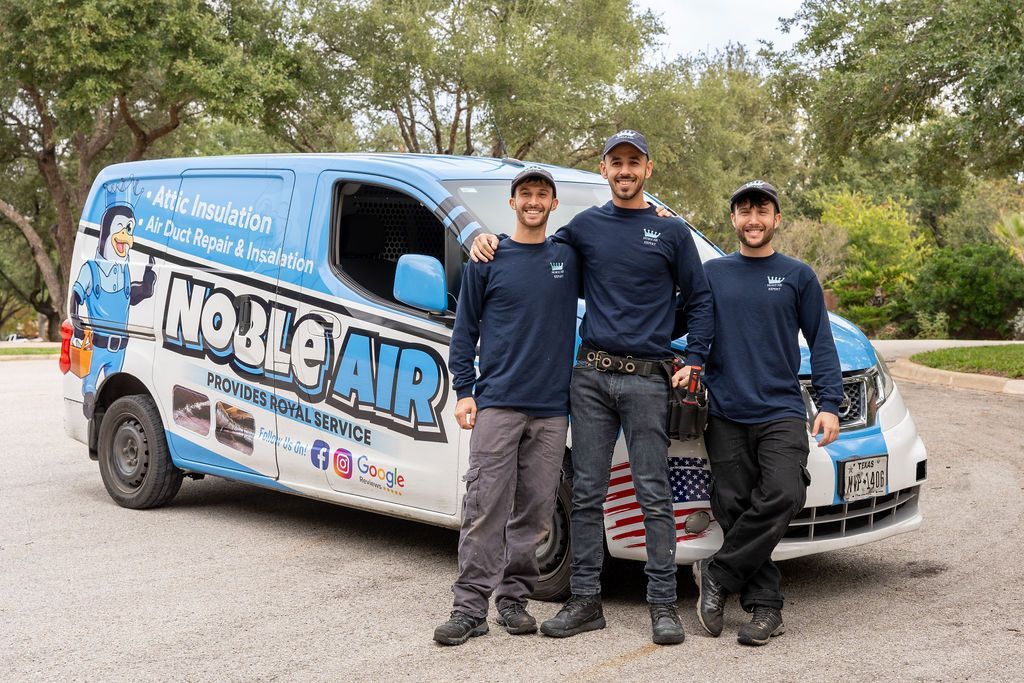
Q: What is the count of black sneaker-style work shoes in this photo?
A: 6